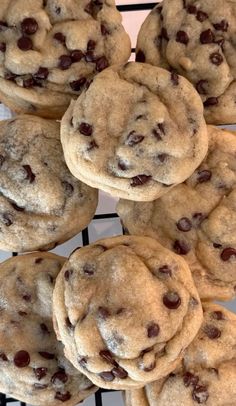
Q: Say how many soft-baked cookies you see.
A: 8